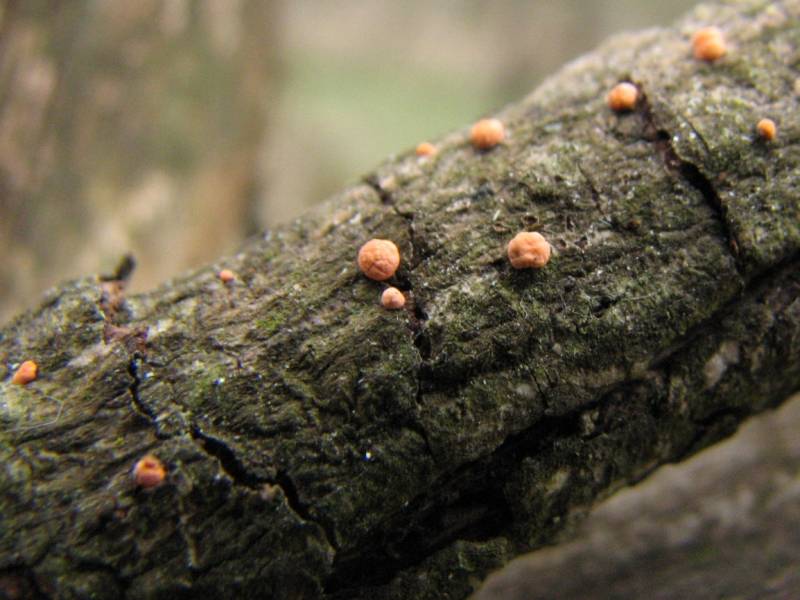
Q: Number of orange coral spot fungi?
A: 11